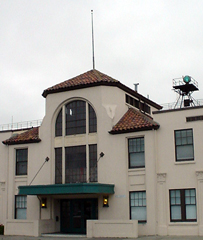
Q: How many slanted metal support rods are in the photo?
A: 2